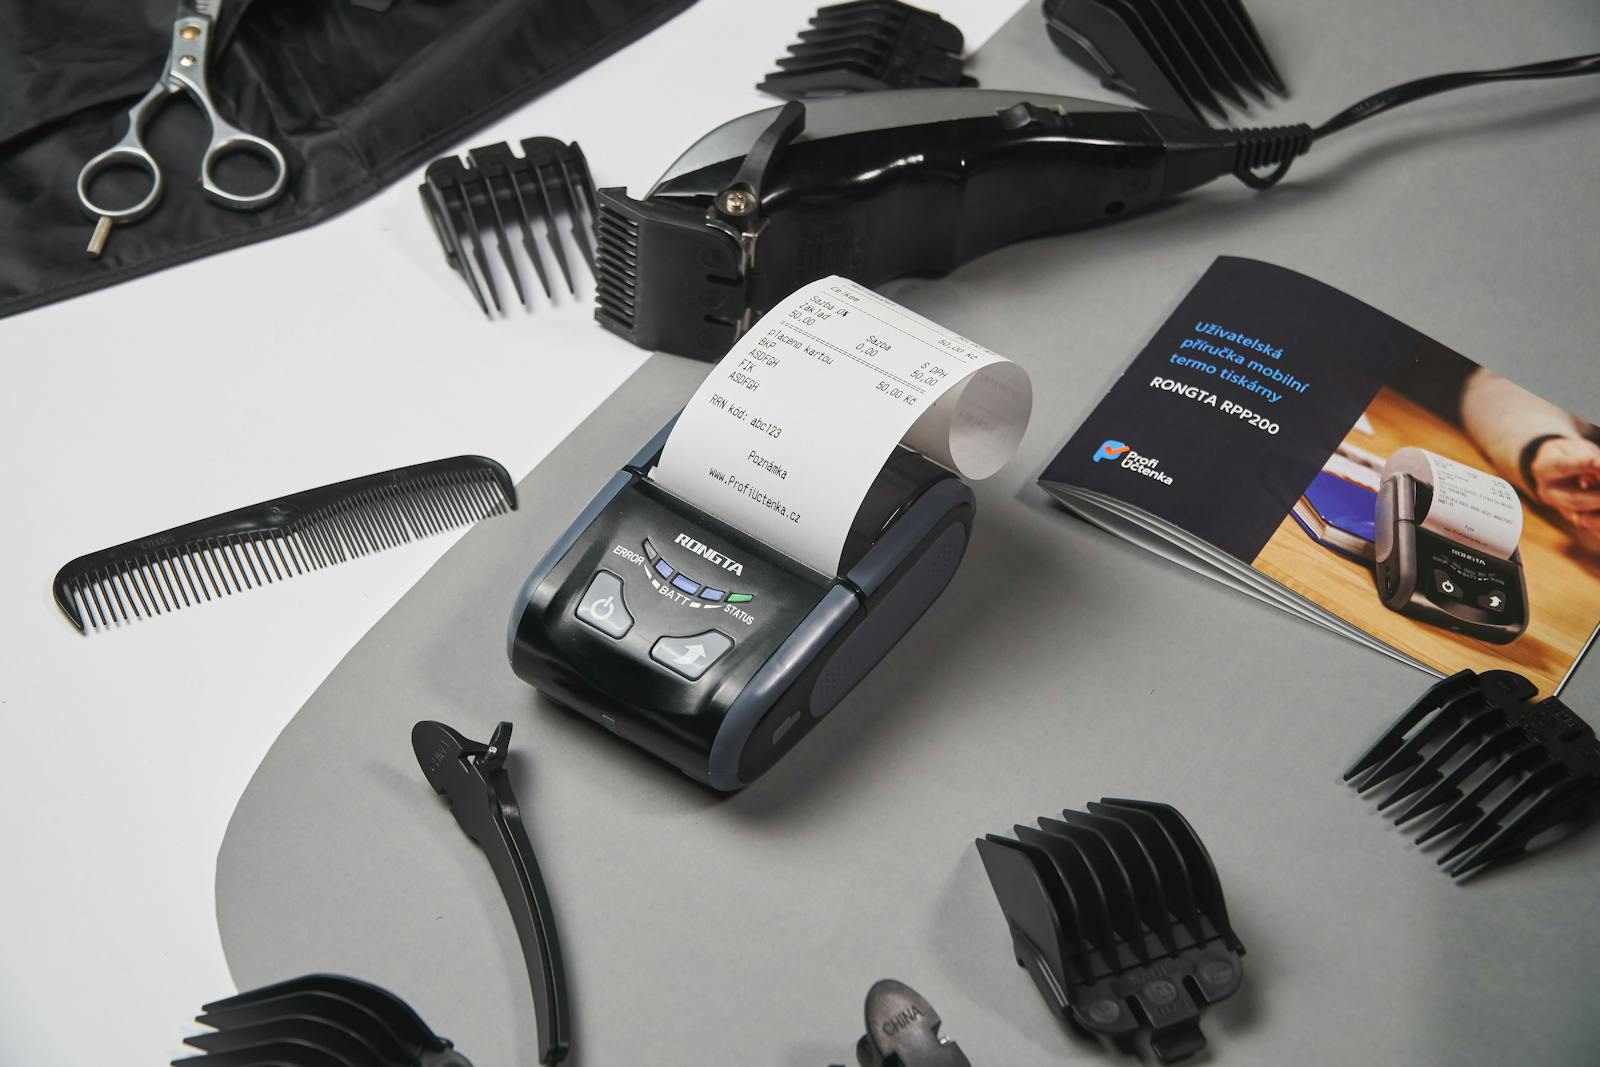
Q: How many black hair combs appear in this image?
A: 1